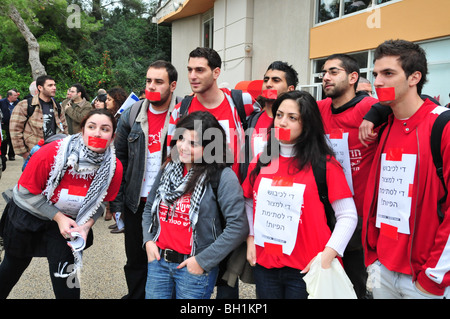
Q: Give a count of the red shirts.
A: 8